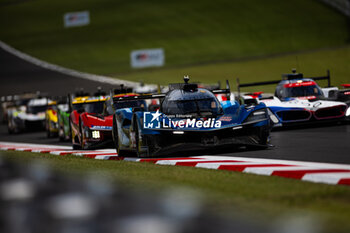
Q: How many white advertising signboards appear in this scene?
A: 2